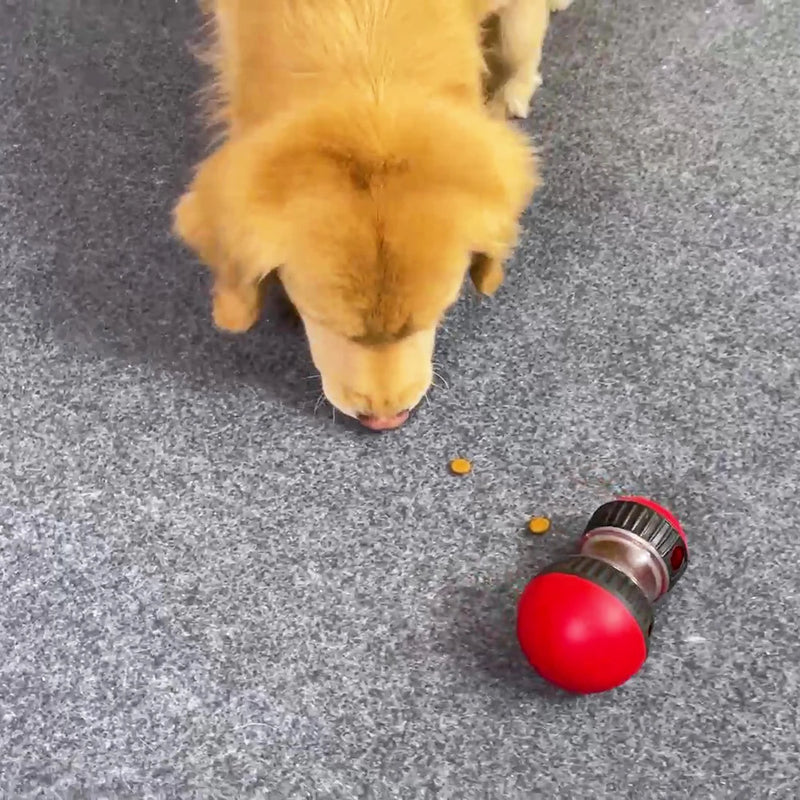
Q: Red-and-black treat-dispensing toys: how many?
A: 1